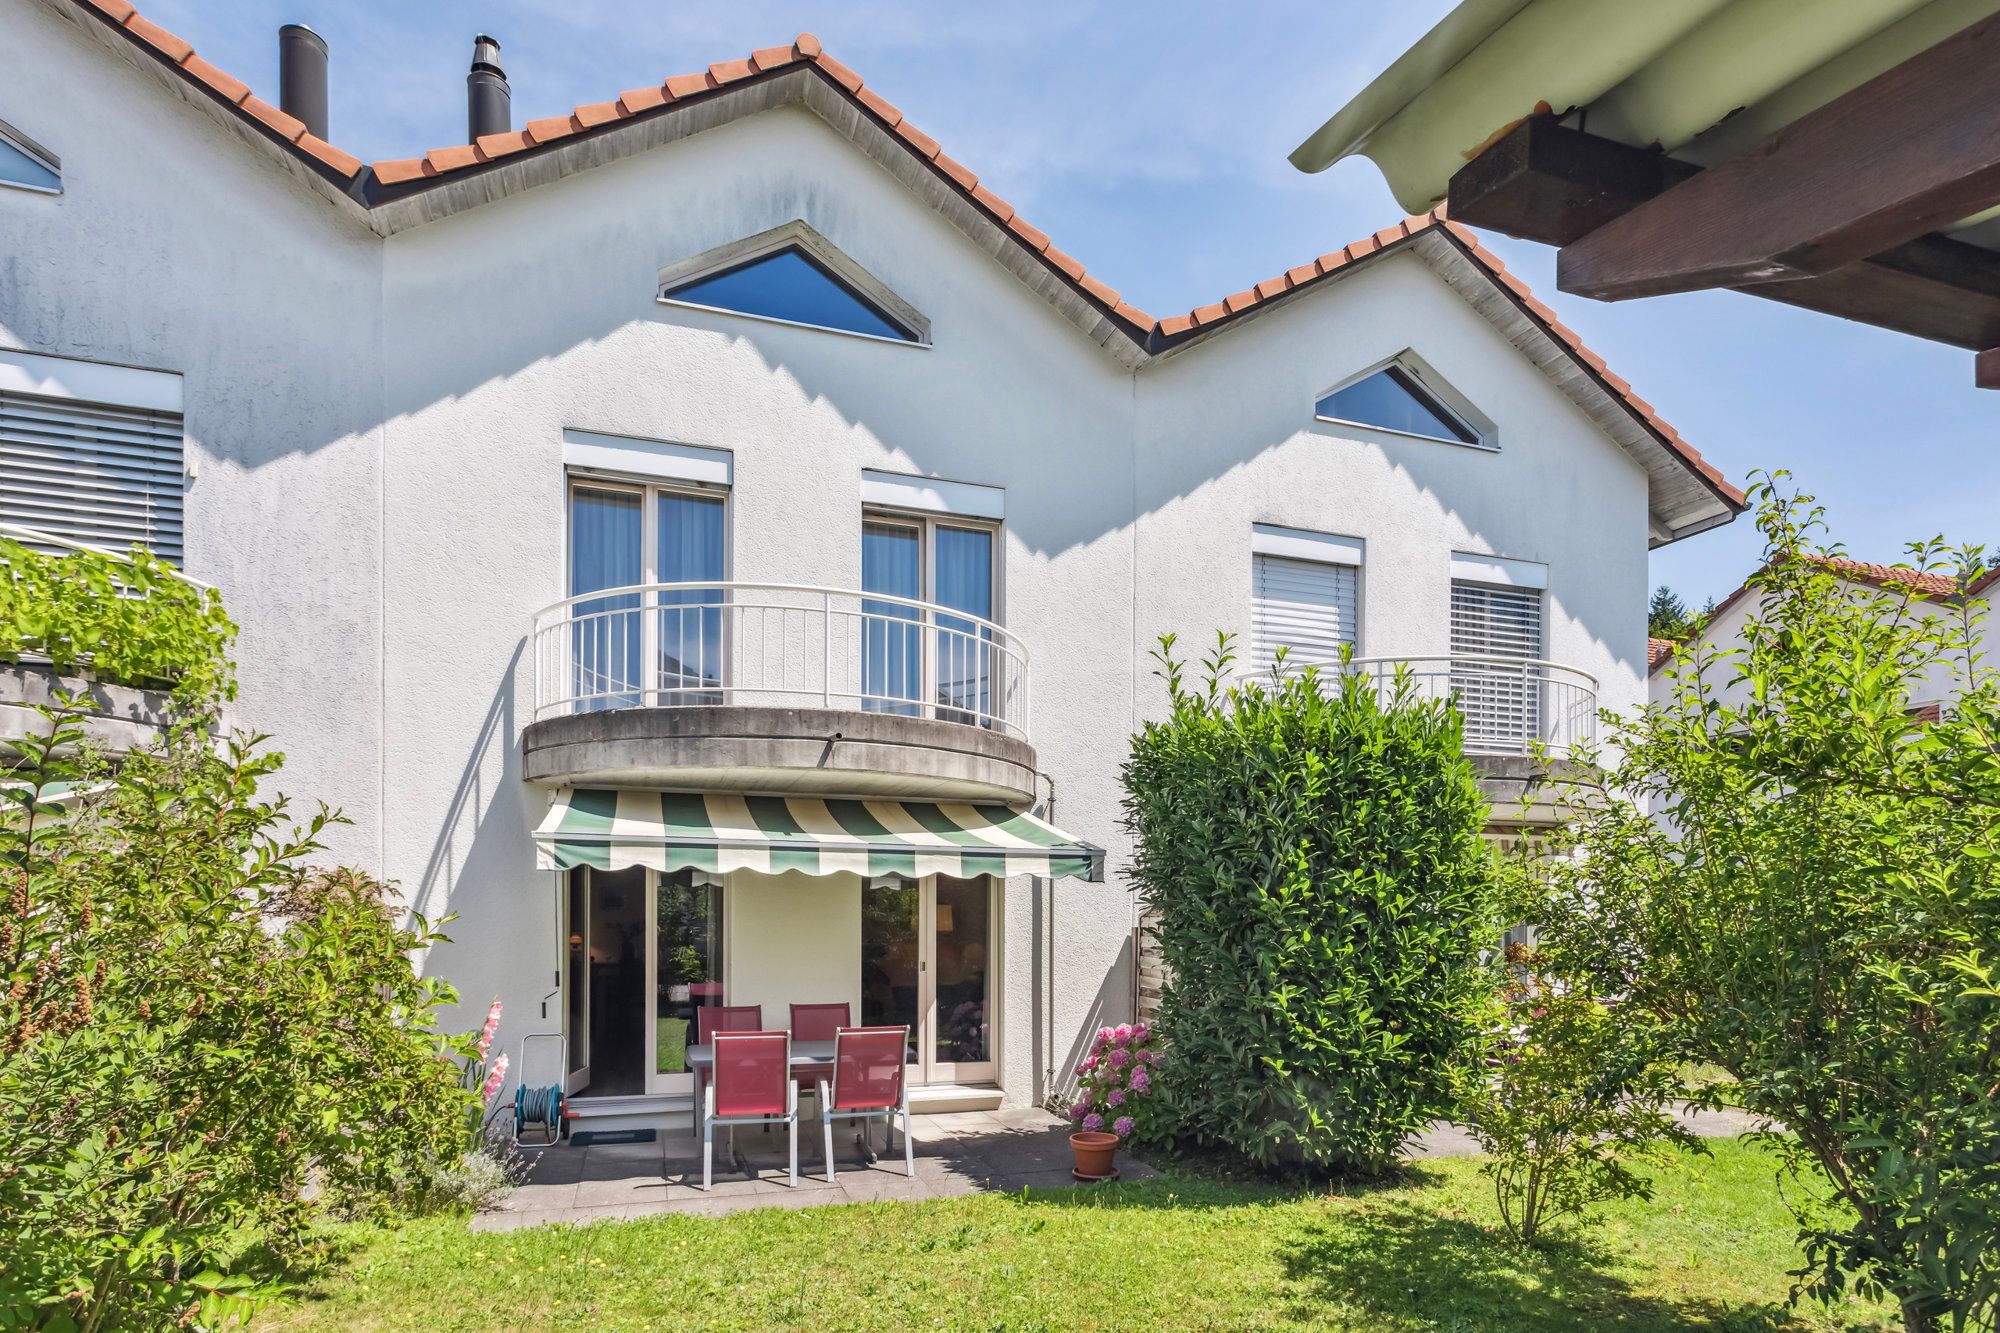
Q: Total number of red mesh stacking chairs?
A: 4